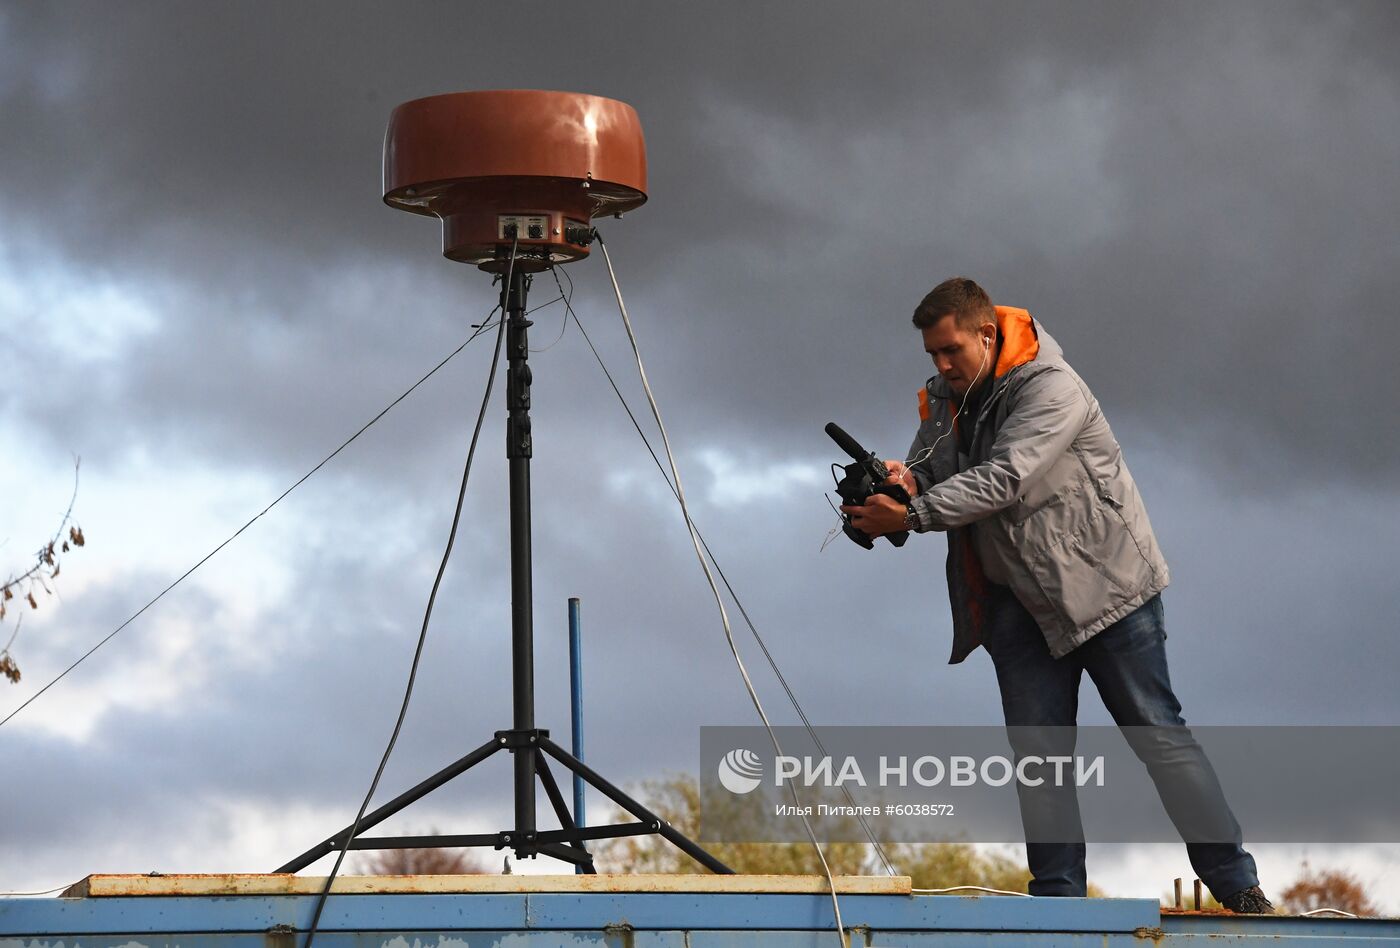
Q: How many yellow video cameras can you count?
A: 0